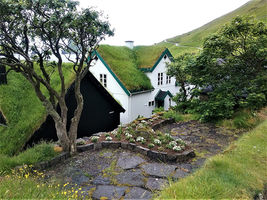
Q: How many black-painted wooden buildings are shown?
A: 1